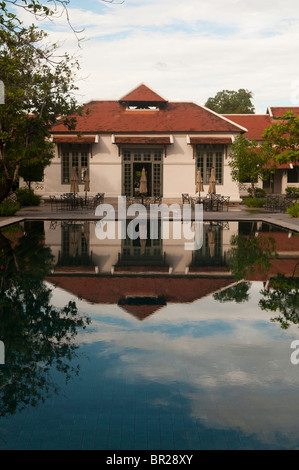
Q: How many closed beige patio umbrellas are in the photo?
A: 5